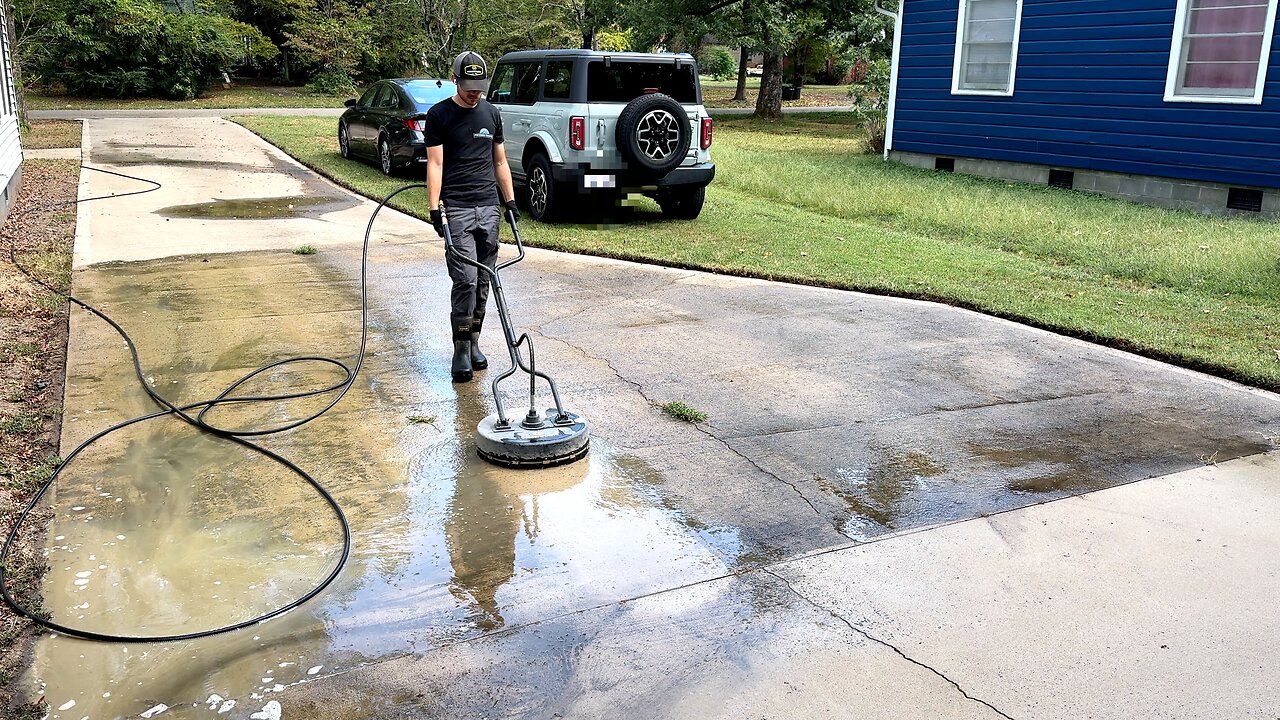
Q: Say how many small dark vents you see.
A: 3